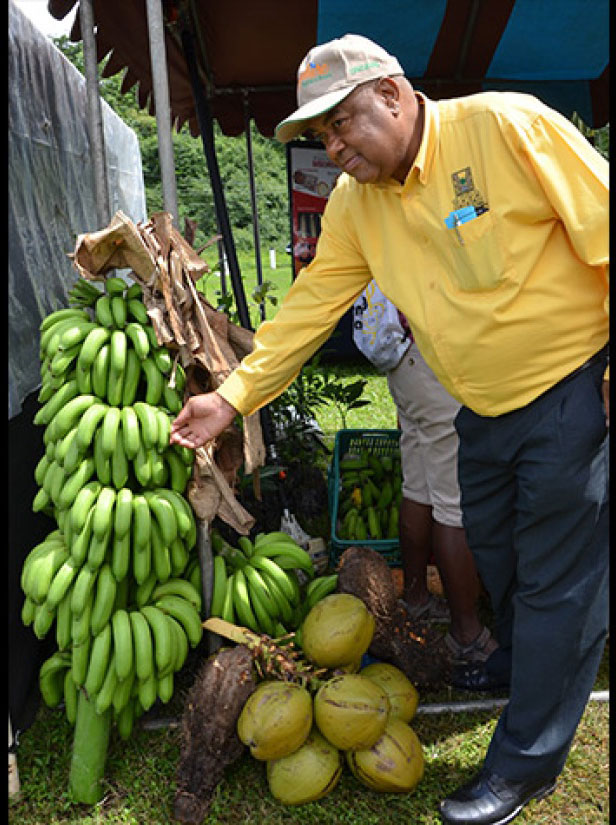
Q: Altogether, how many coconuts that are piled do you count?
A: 6